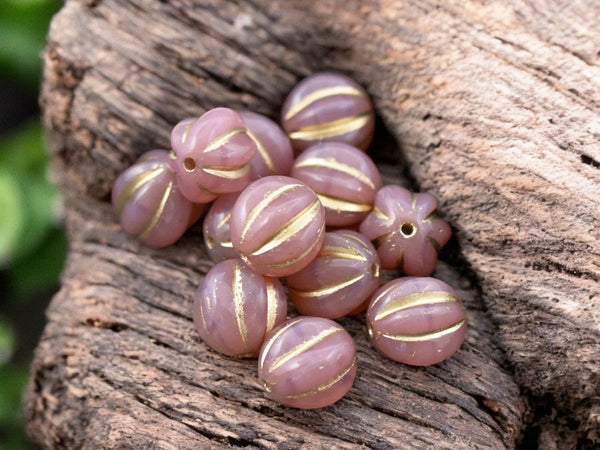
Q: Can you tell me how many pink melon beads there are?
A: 12